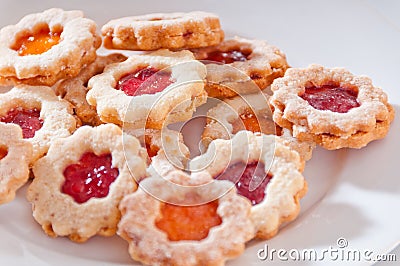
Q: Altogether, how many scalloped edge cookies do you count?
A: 13